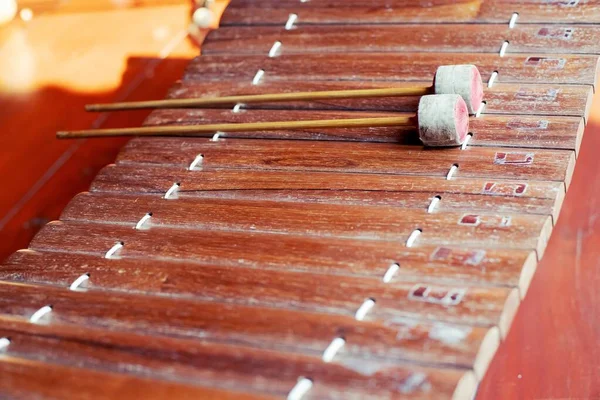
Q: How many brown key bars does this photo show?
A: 13